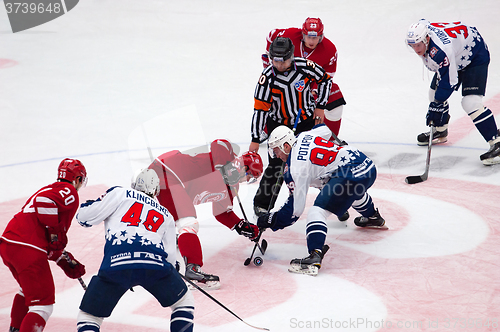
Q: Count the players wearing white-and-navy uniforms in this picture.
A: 3